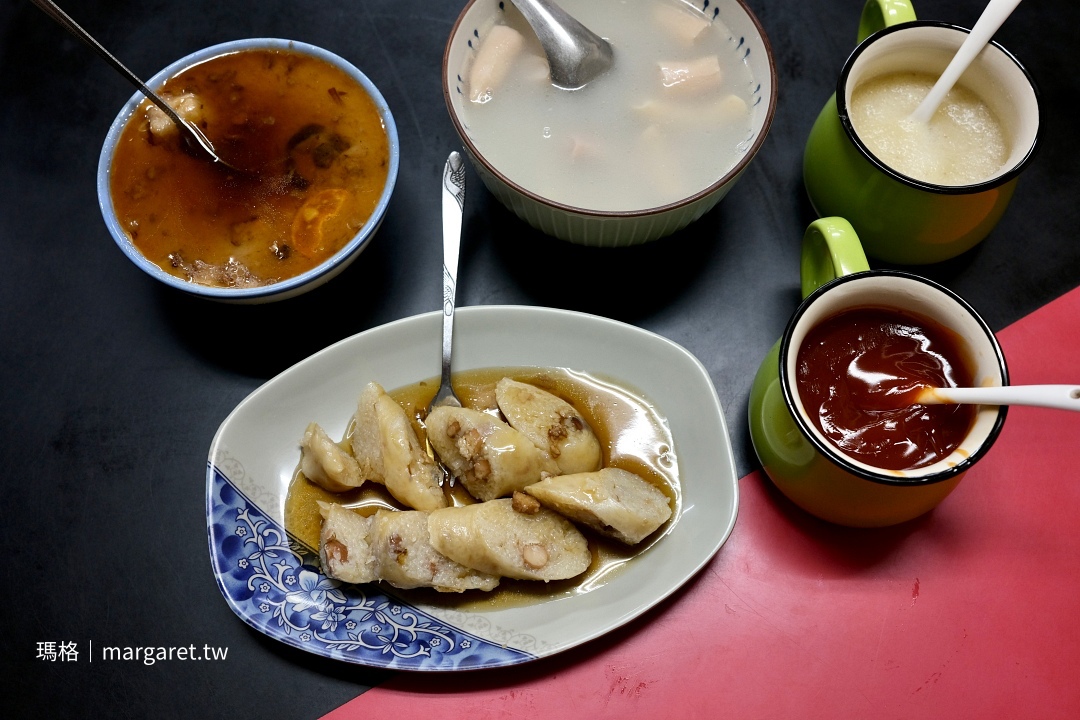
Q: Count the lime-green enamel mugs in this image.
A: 2